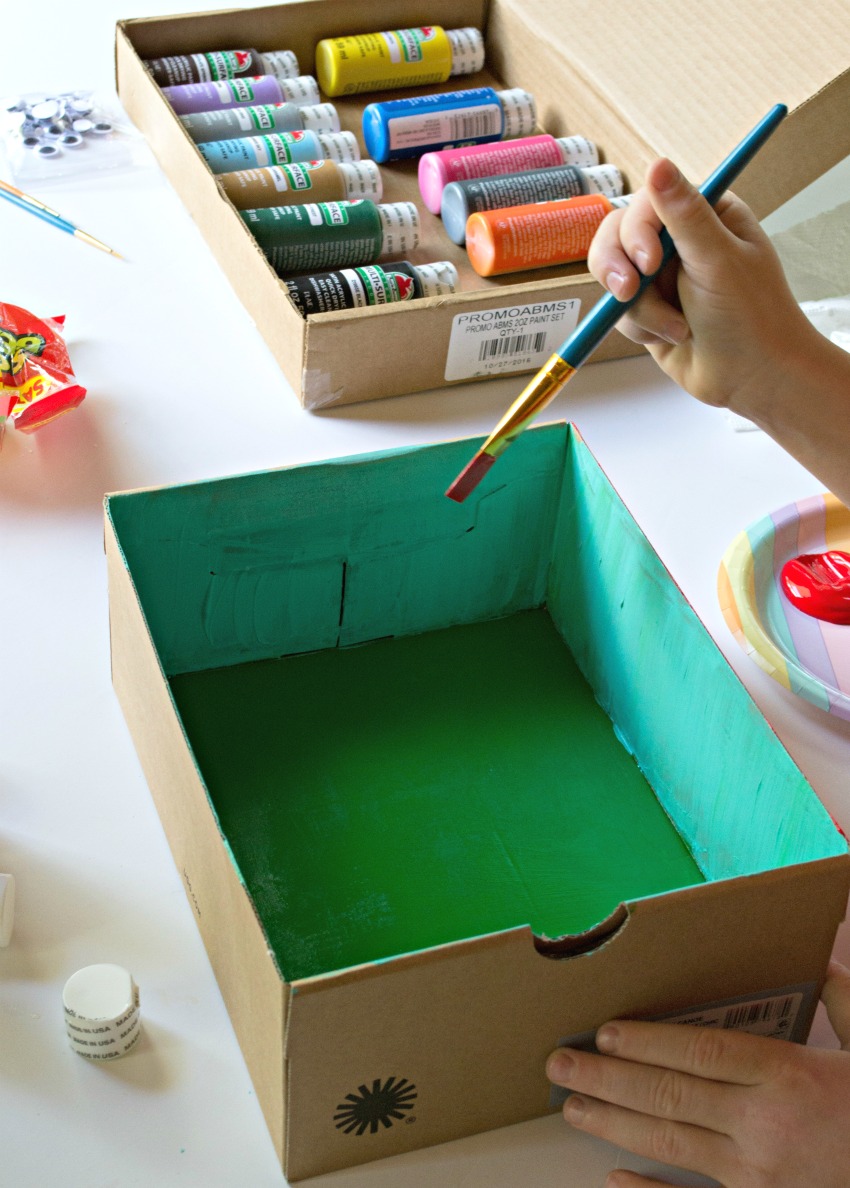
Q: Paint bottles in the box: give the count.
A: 12